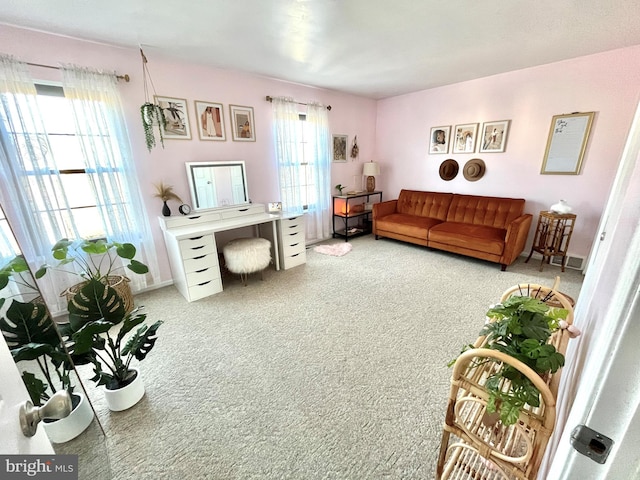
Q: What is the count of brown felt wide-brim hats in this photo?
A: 2